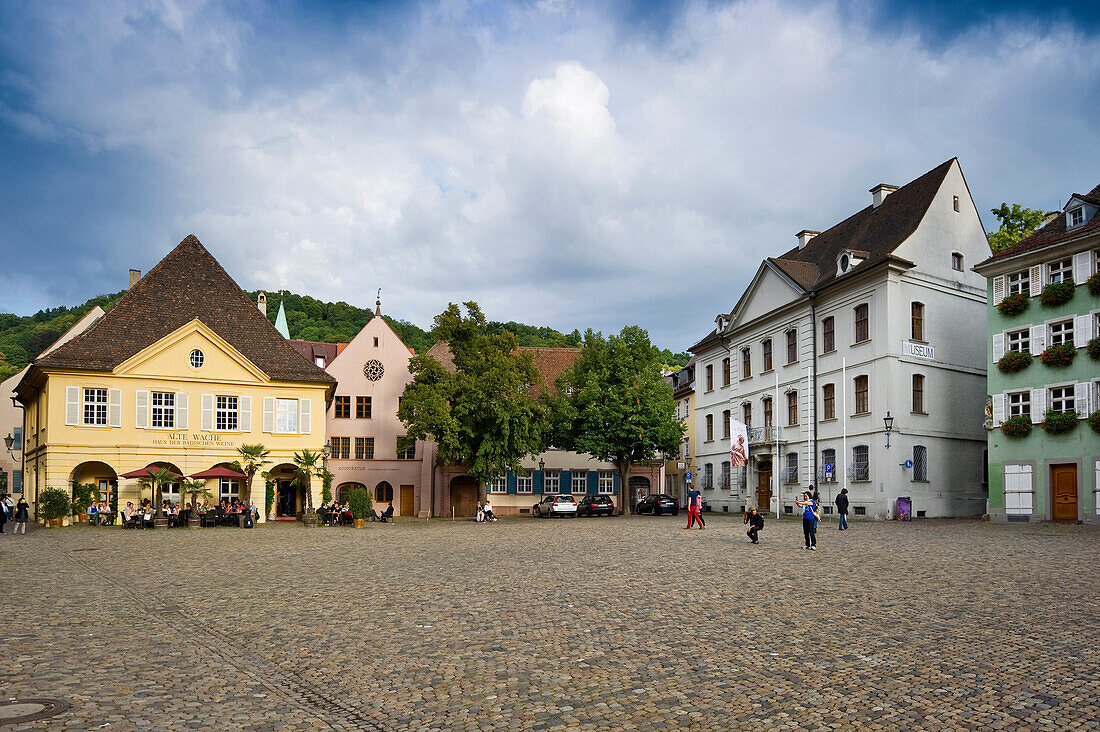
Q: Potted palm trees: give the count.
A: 4